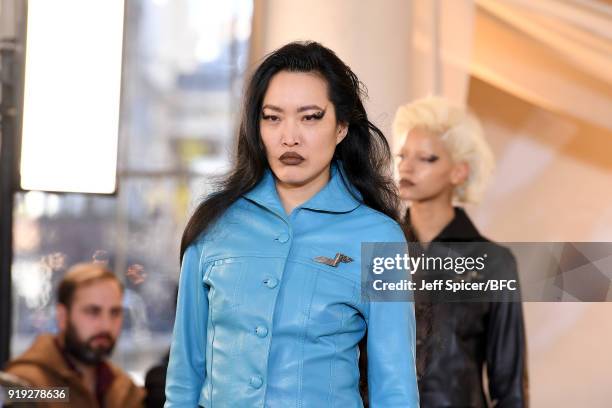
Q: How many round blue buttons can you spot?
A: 4